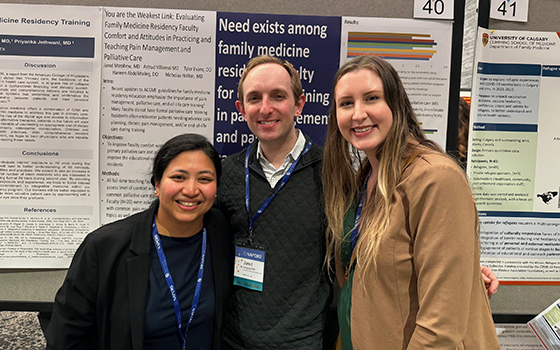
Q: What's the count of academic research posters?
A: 3